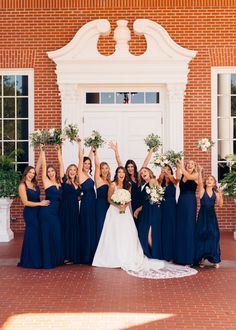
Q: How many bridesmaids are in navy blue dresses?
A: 10